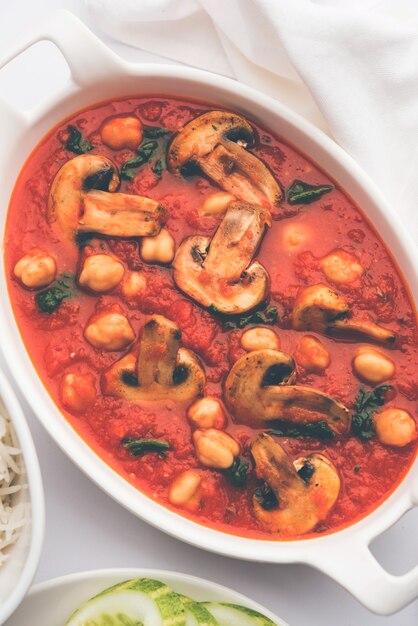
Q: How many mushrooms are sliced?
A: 7